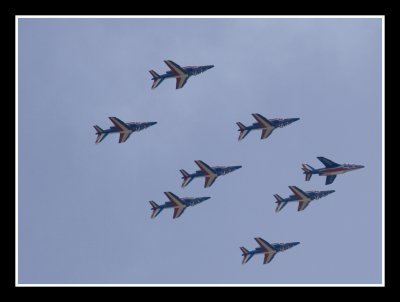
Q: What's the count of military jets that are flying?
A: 8